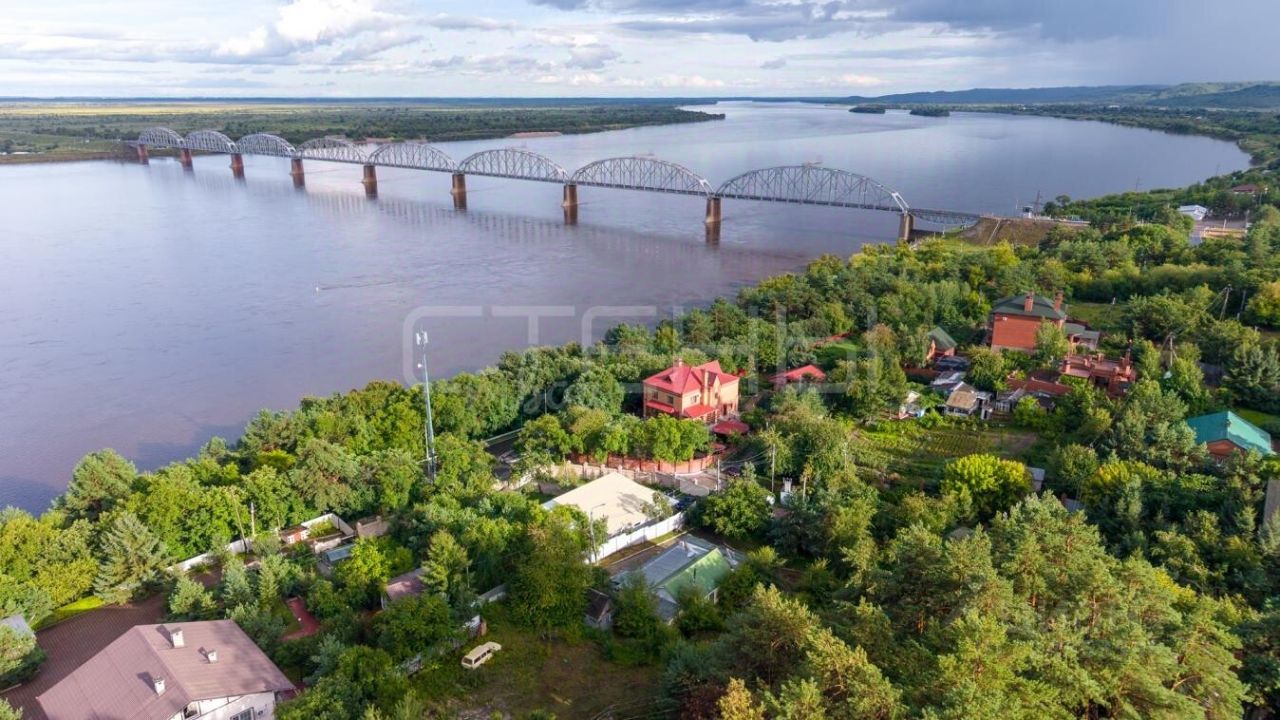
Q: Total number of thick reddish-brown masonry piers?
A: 9